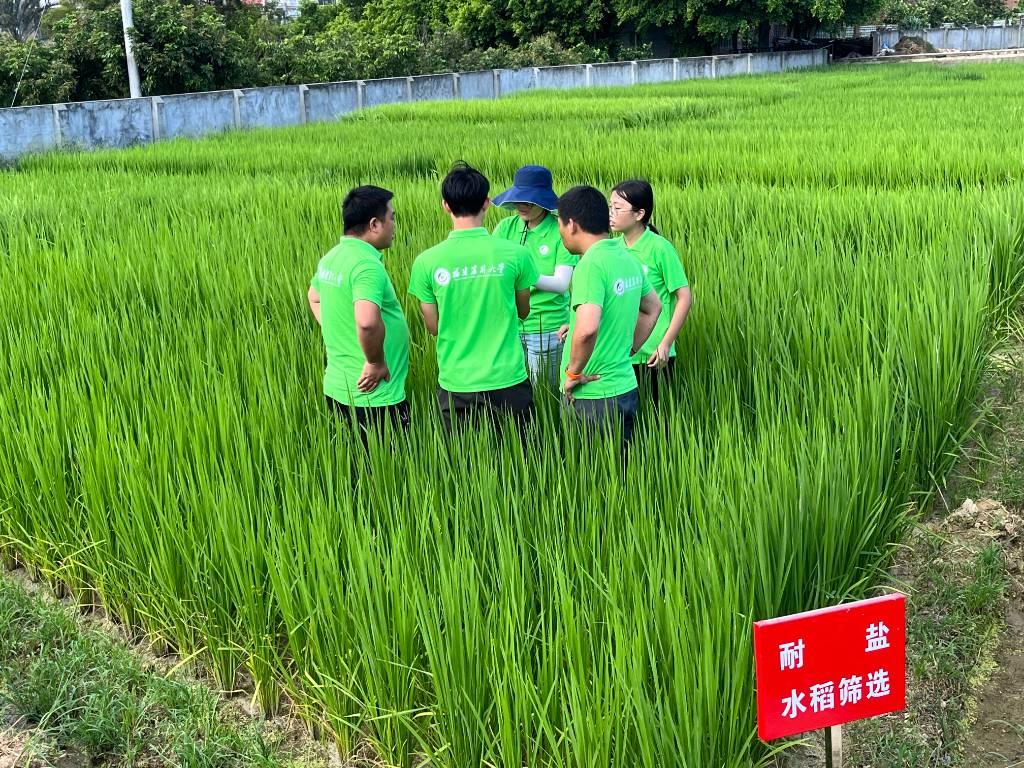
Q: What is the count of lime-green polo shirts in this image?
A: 5